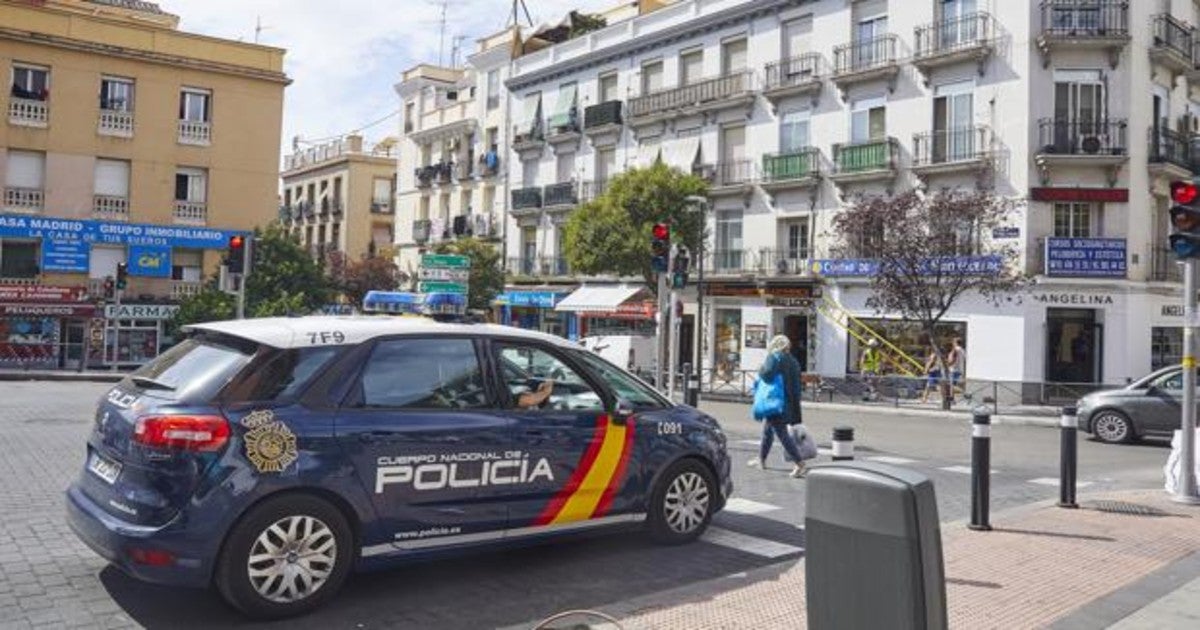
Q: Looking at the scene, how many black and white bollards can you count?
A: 4